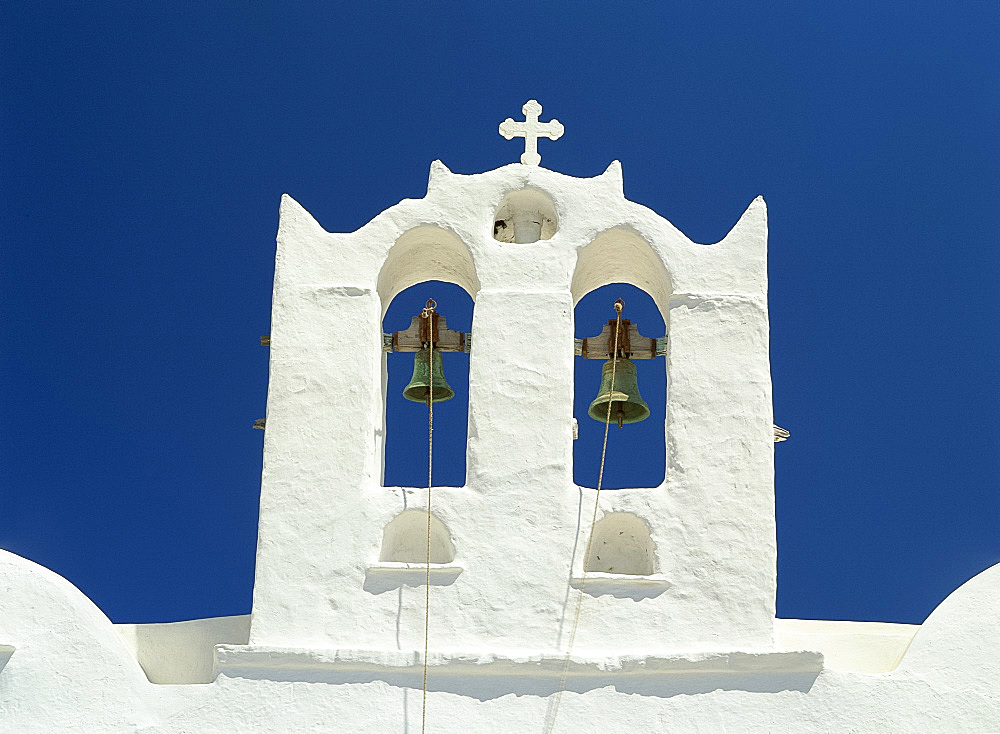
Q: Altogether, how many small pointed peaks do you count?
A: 4